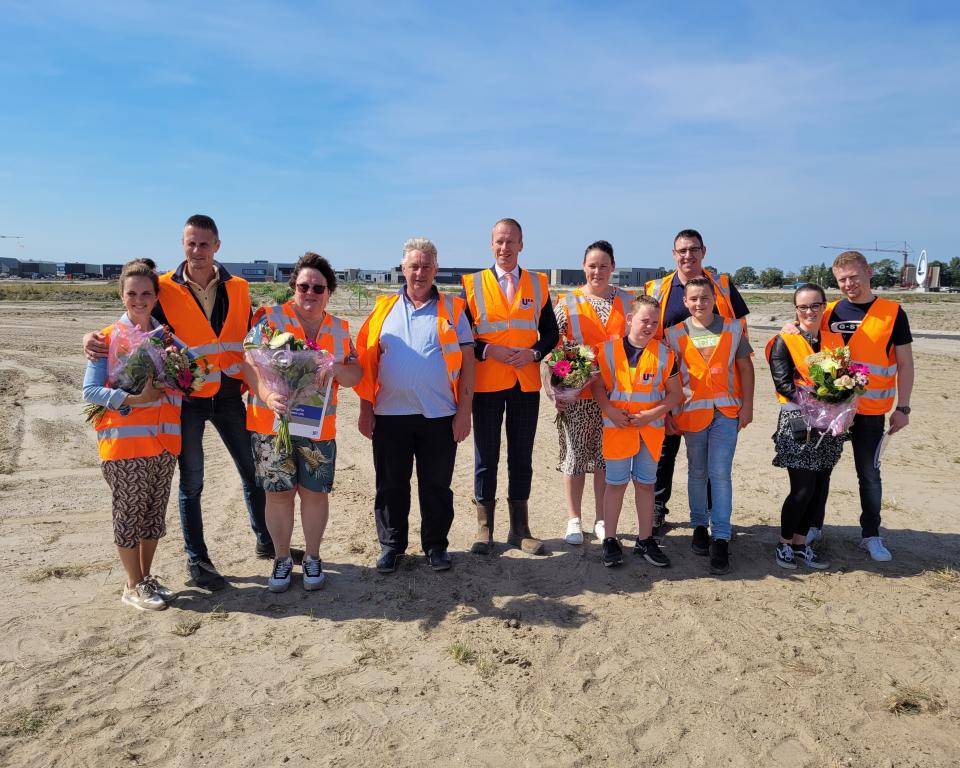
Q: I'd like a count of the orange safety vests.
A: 11